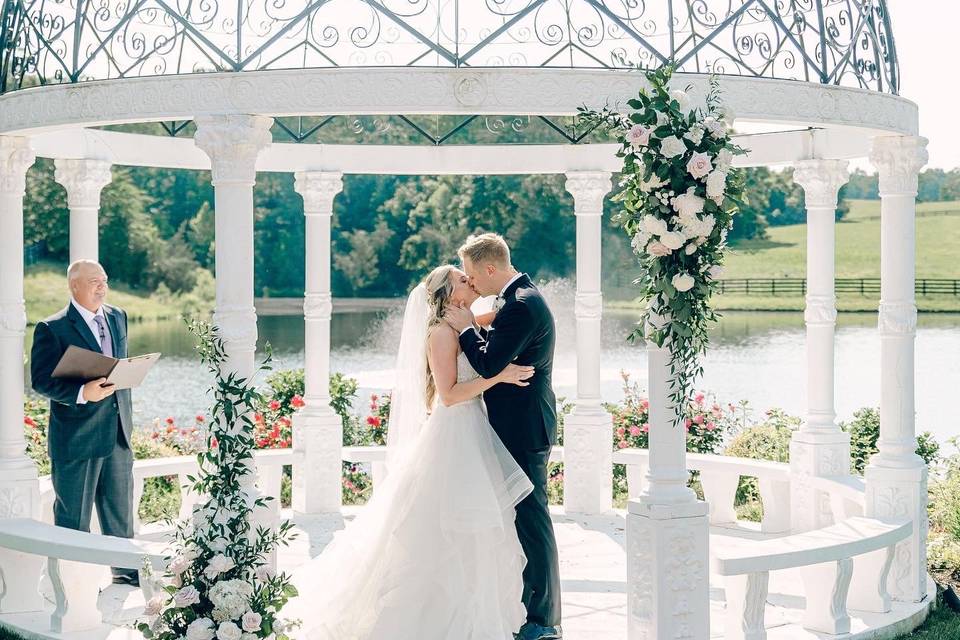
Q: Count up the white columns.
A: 8